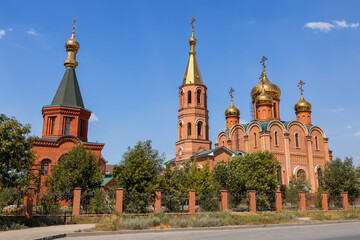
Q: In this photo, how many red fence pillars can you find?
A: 11